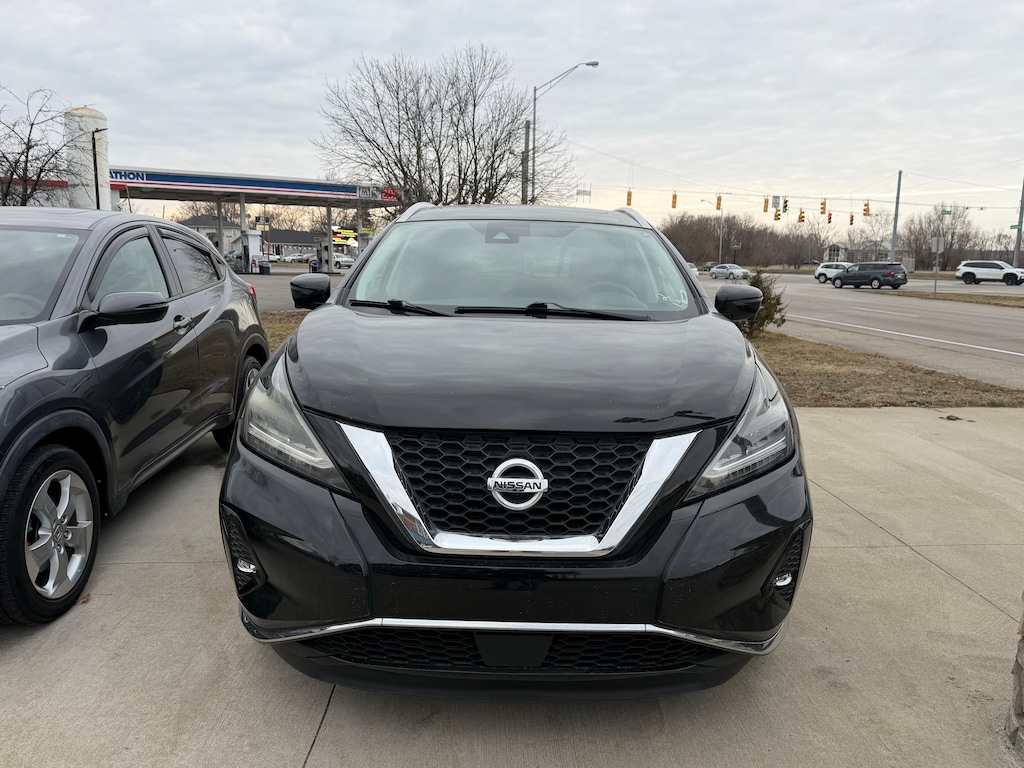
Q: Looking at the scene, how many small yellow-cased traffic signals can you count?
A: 11